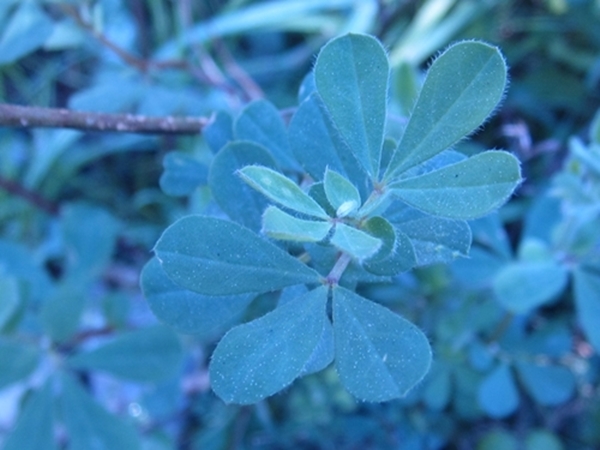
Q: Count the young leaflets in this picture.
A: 4